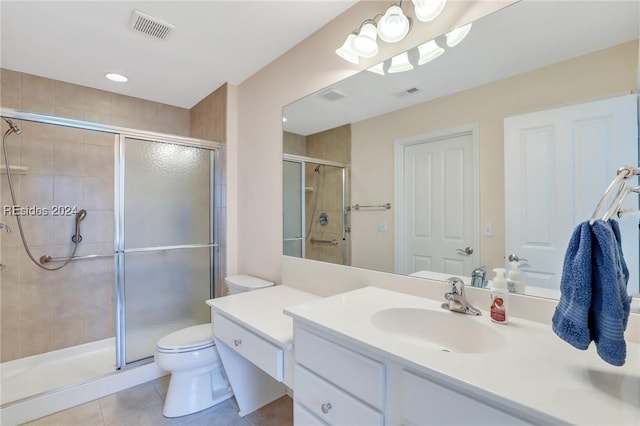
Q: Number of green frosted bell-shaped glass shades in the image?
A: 0